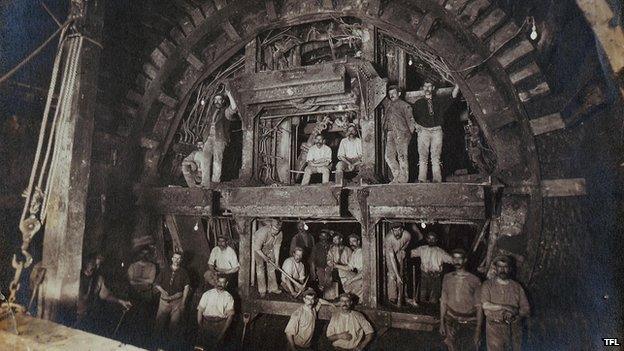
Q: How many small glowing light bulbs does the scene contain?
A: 6